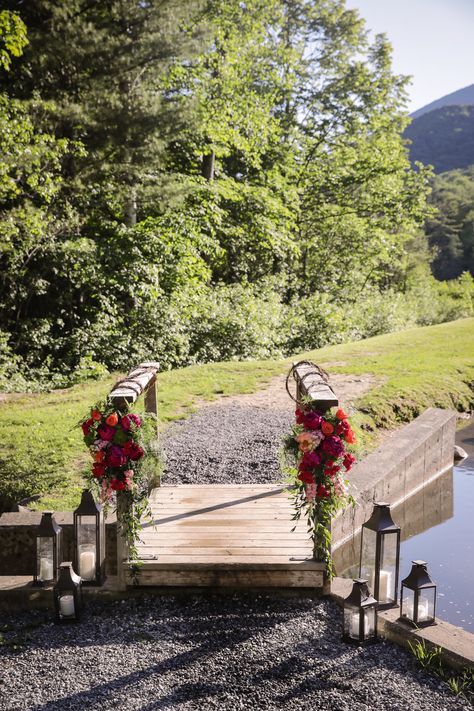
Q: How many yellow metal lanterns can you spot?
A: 0